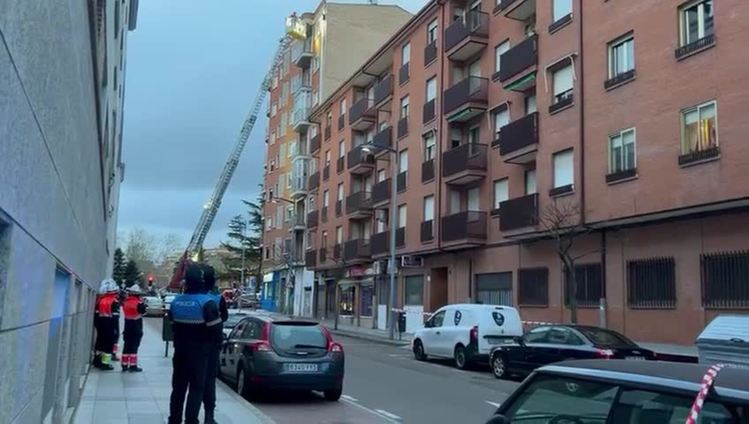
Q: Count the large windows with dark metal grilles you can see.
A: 4